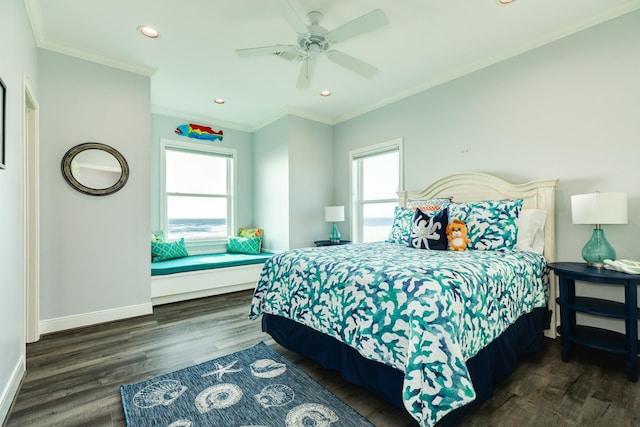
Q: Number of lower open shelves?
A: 2